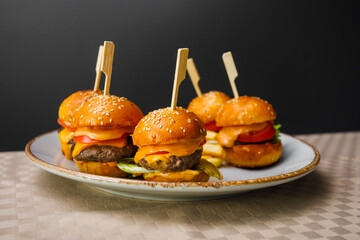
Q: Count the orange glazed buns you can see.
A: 5